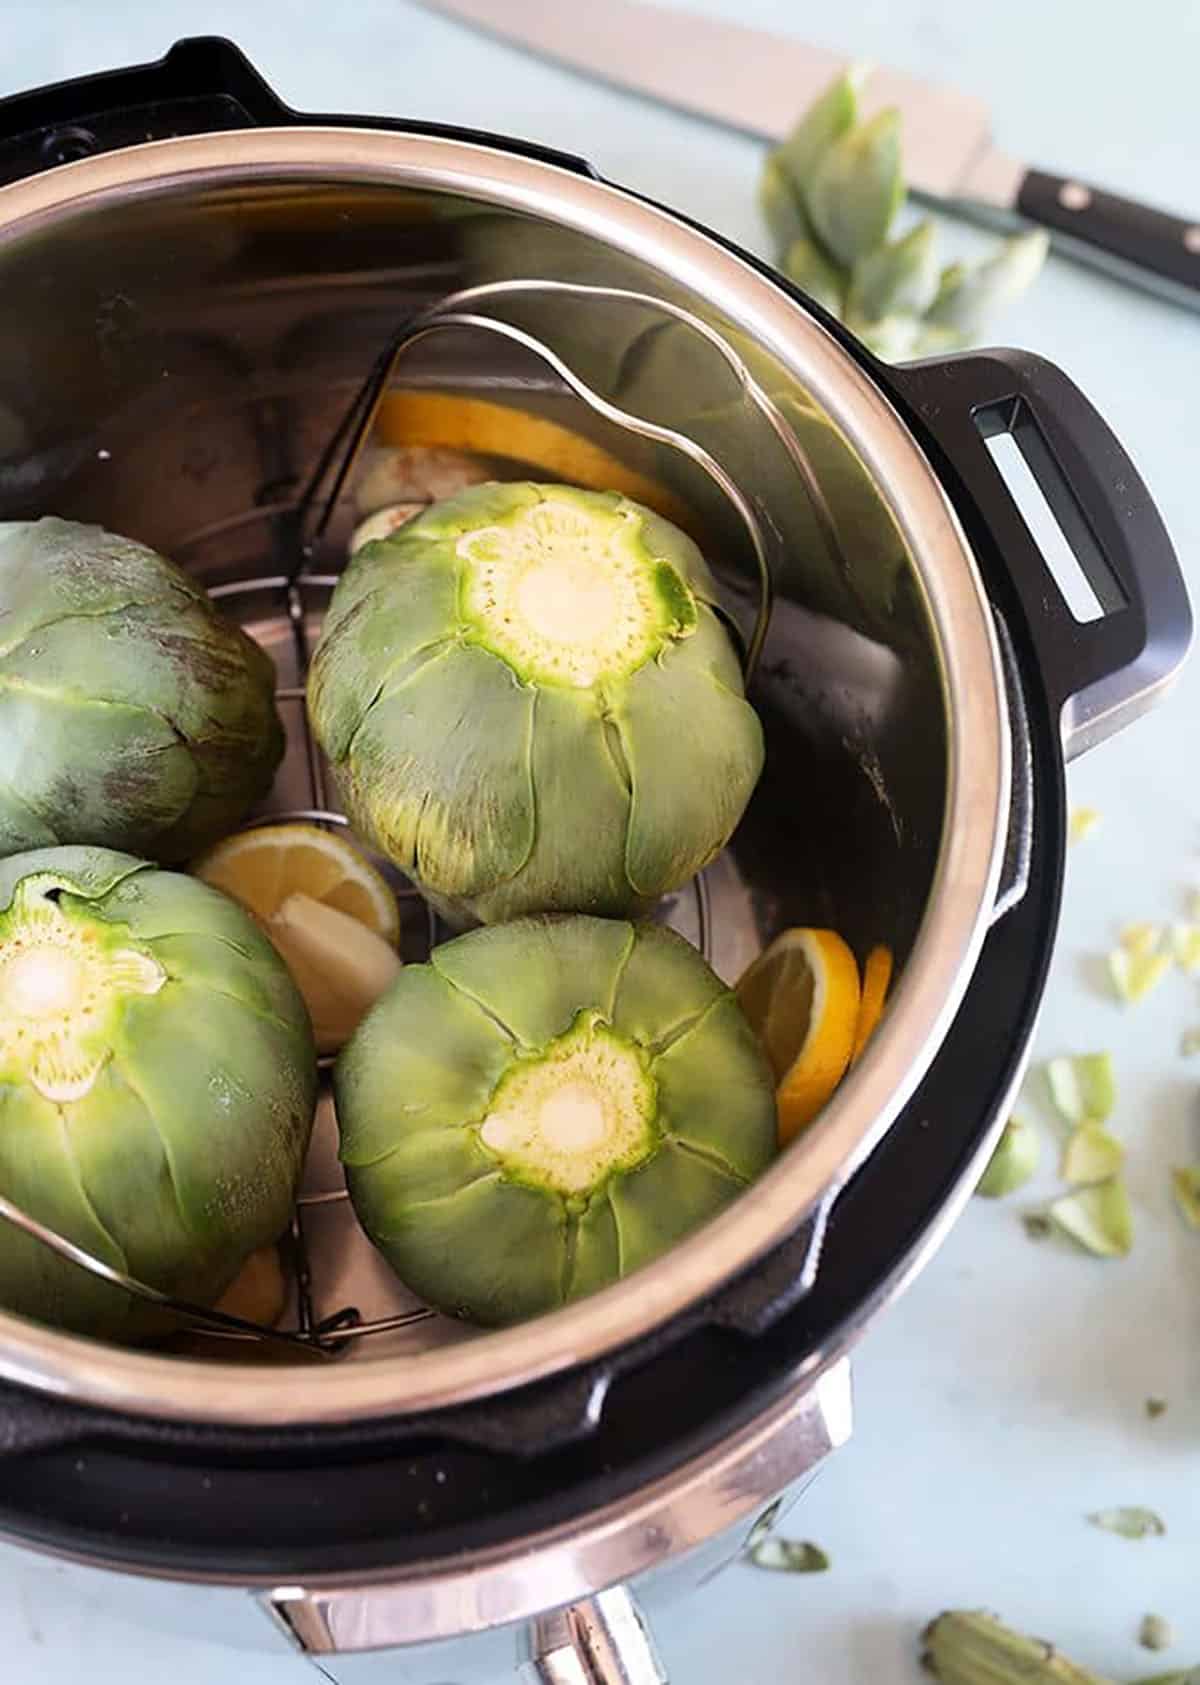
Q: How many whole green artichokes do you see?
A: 4